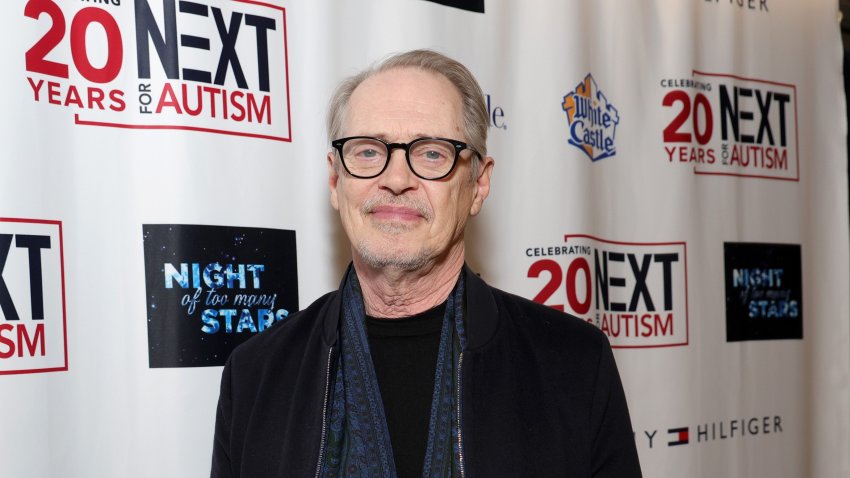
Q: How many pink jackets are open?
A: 0